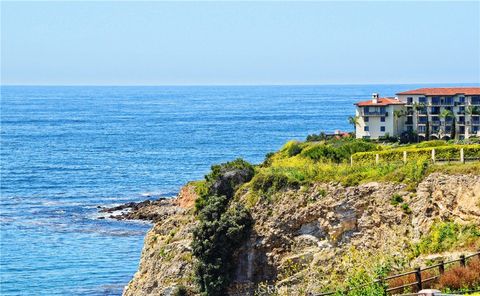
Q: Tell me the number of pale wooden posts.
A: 5